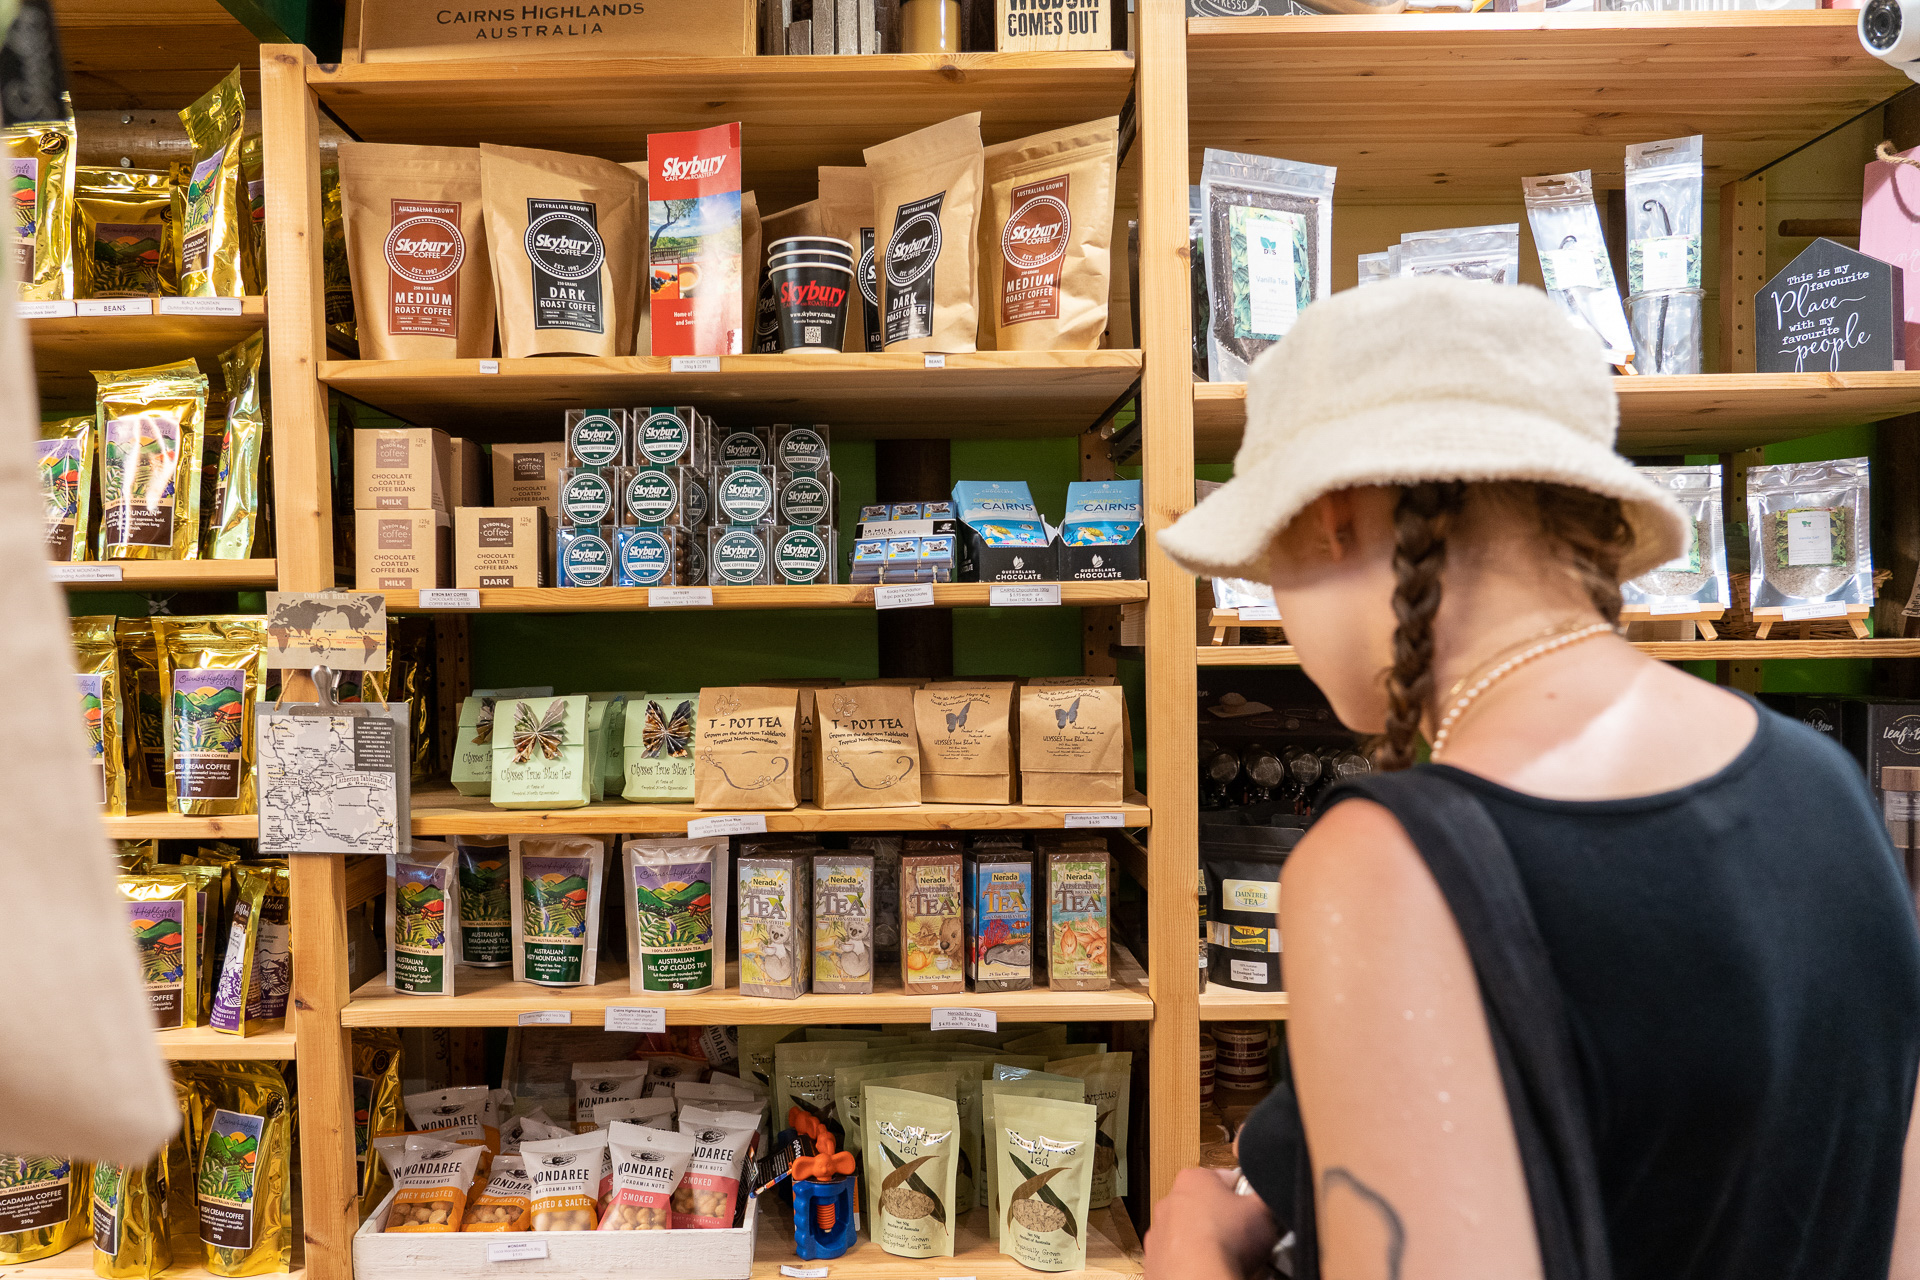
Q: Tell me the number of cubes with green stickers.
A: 12